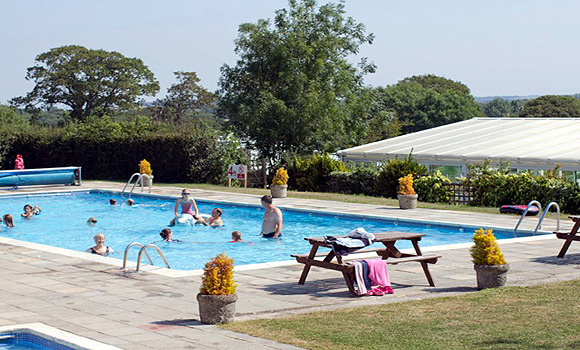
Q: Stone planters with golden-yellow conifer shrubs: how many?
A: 5